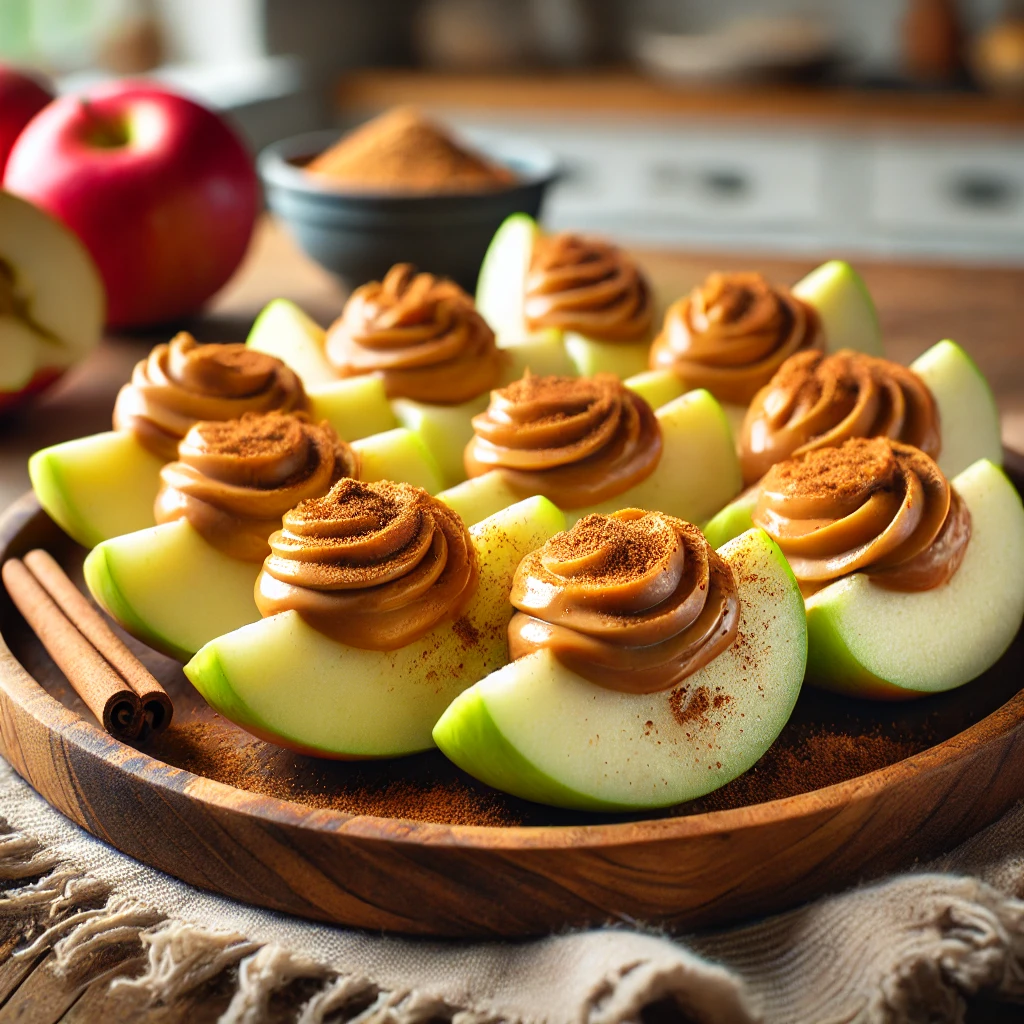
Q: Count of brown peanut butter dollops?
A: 10